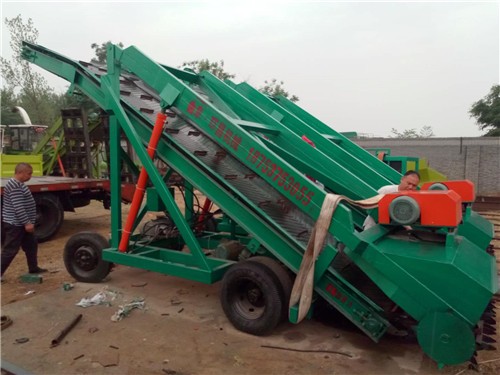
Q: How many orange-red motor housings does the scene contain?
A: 2